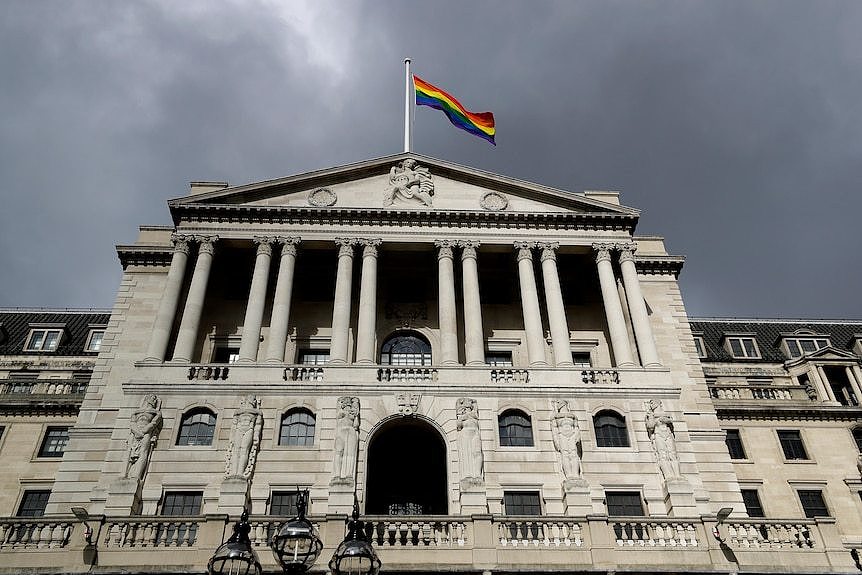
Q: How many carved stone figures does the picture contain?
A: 7